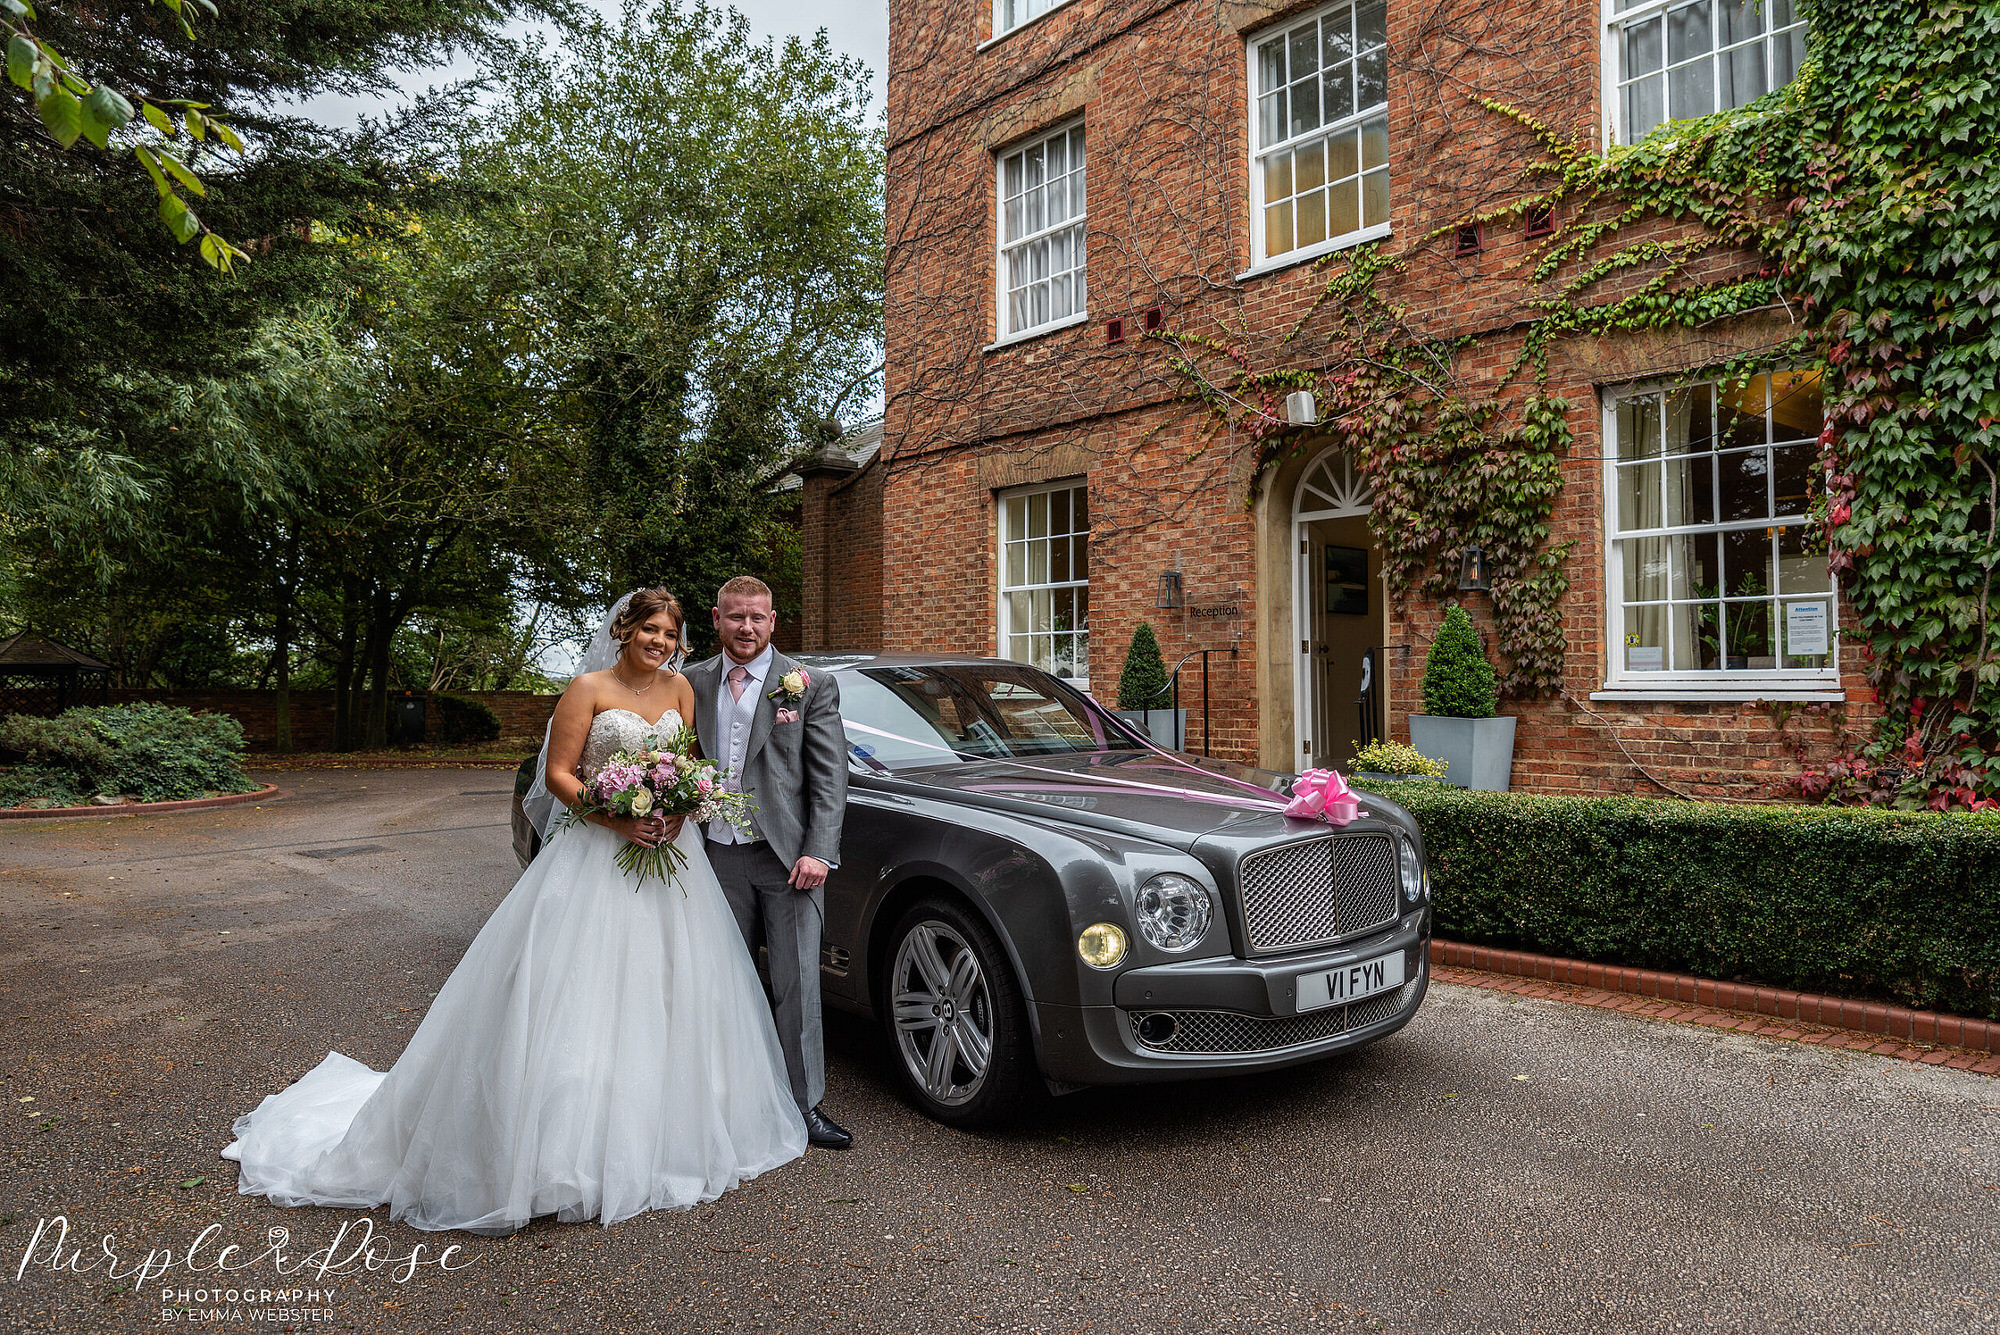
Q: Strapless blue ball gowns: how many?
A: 0